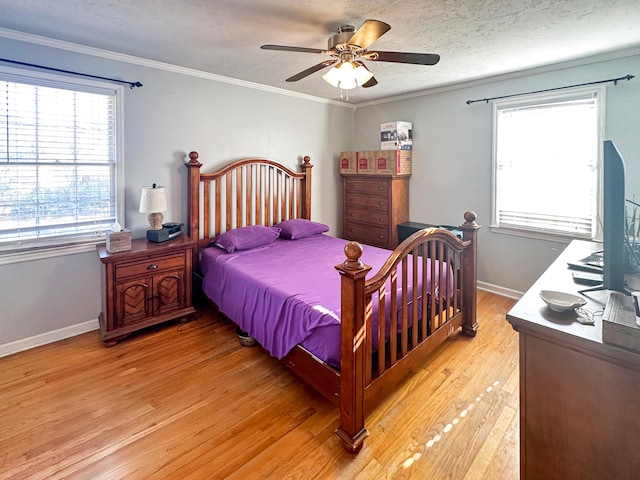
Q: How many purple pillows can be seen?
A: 2